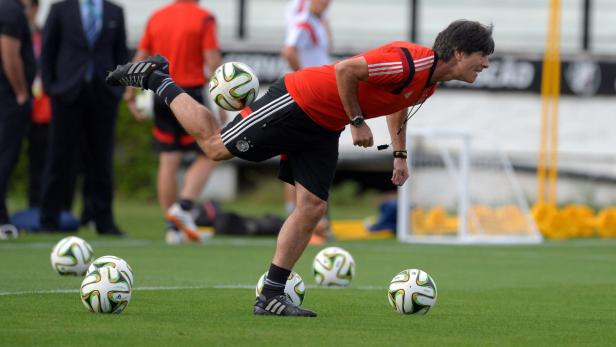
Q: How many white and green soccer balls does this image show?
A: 7